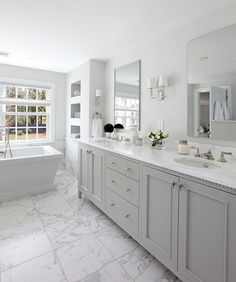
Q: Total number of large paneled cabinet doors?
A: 4